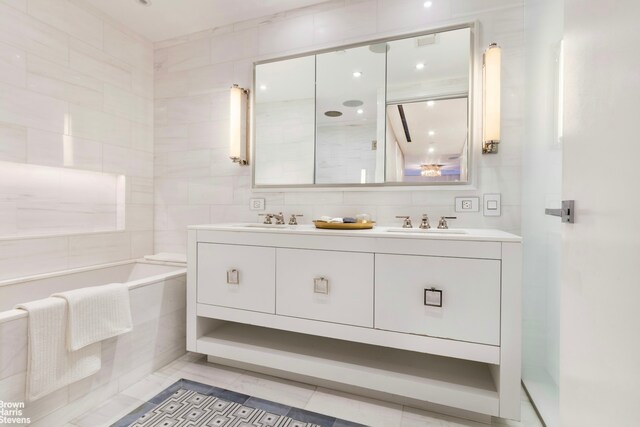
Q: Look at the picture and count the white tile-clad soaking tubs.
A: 1